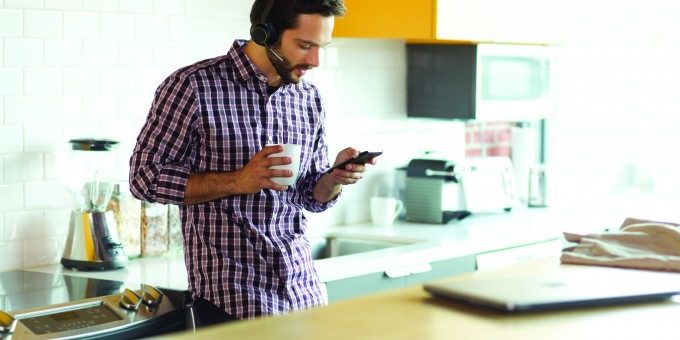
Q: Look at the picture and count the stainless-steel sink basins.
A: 1